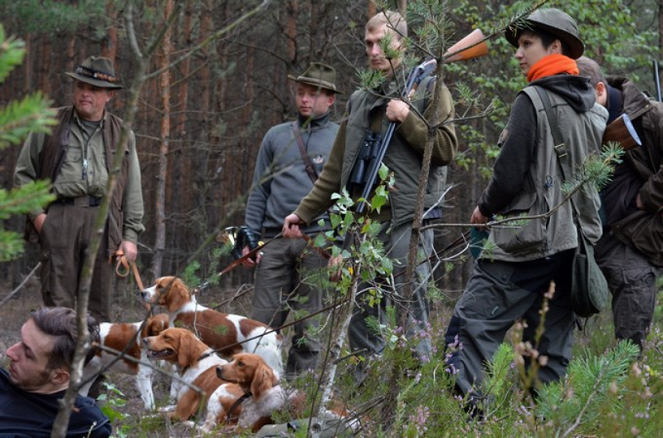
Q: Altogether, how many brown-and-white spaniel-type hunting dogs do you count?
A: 4